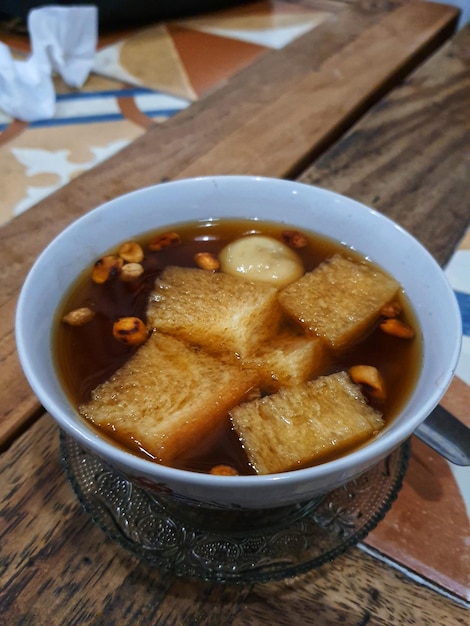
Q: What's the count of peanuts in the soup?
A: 12